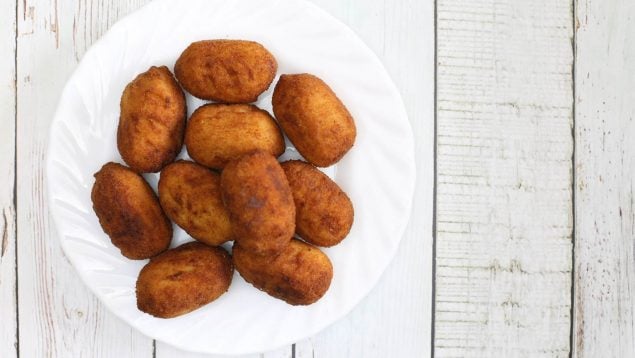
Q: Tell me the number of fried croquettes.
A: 10